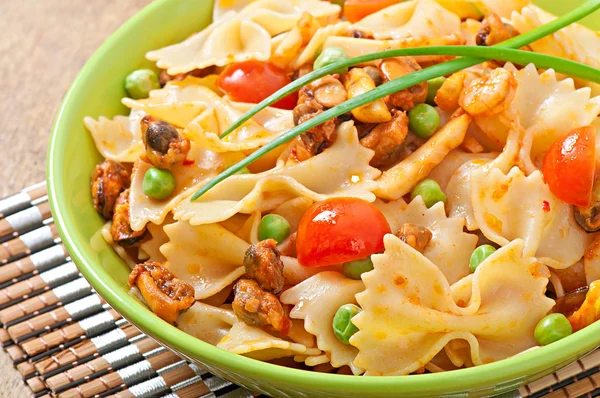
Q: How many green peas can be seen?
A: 11